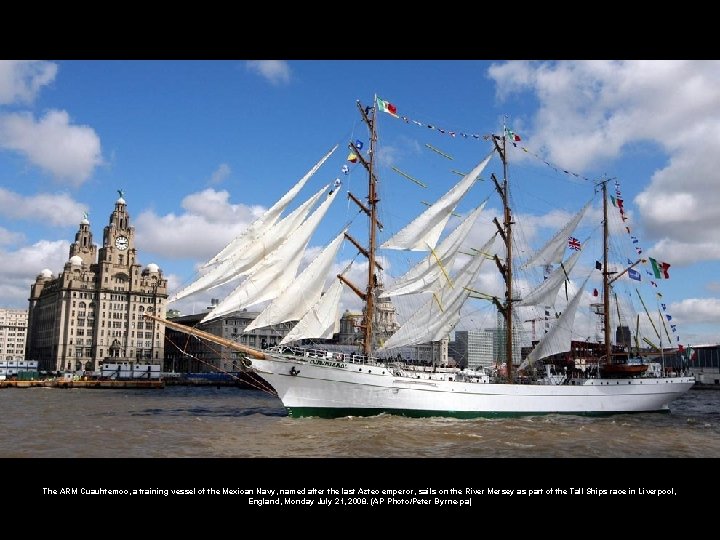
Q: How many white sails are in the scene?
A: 11